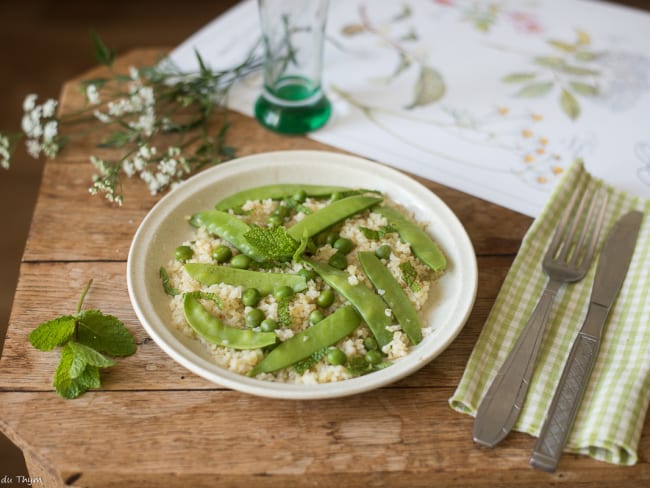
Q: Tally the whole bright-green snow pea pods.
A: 9